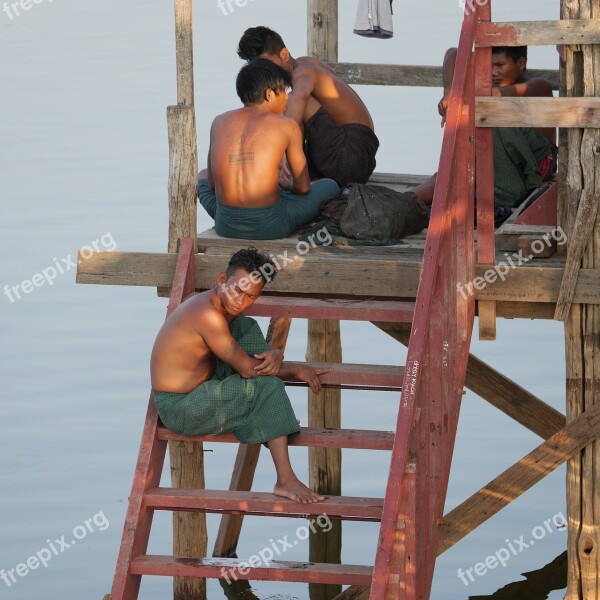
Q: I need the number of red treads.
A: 5